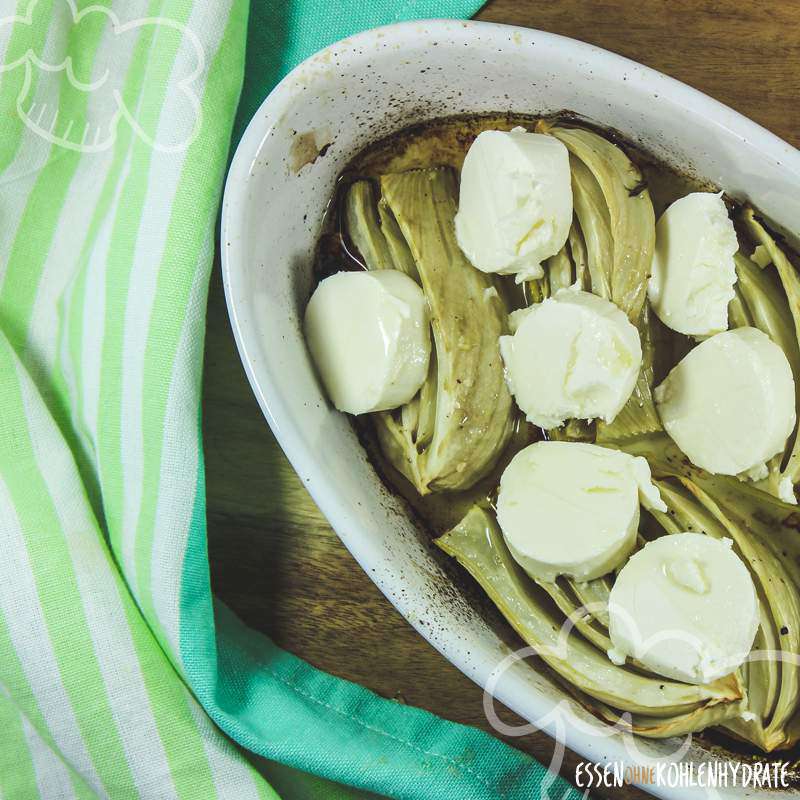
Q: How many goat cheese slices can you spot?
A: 7